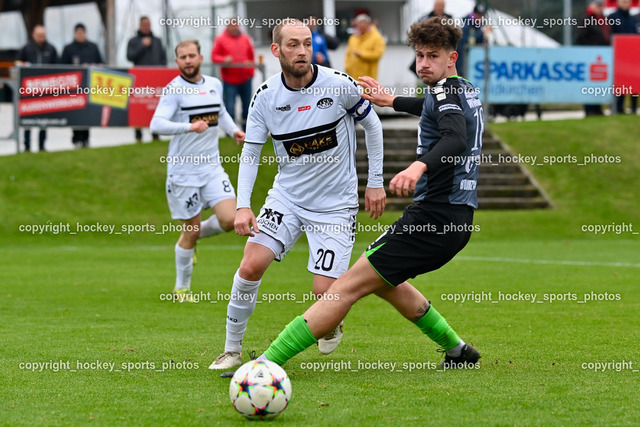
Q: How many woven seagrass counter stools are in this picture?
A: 0